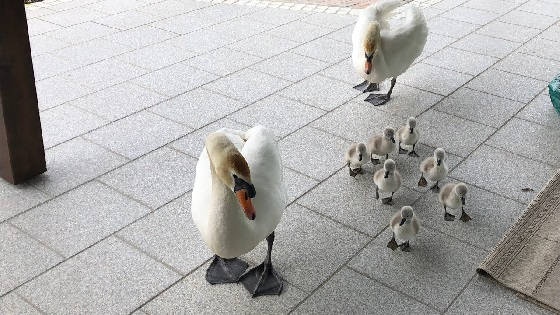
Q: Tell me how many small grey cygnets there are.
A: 7